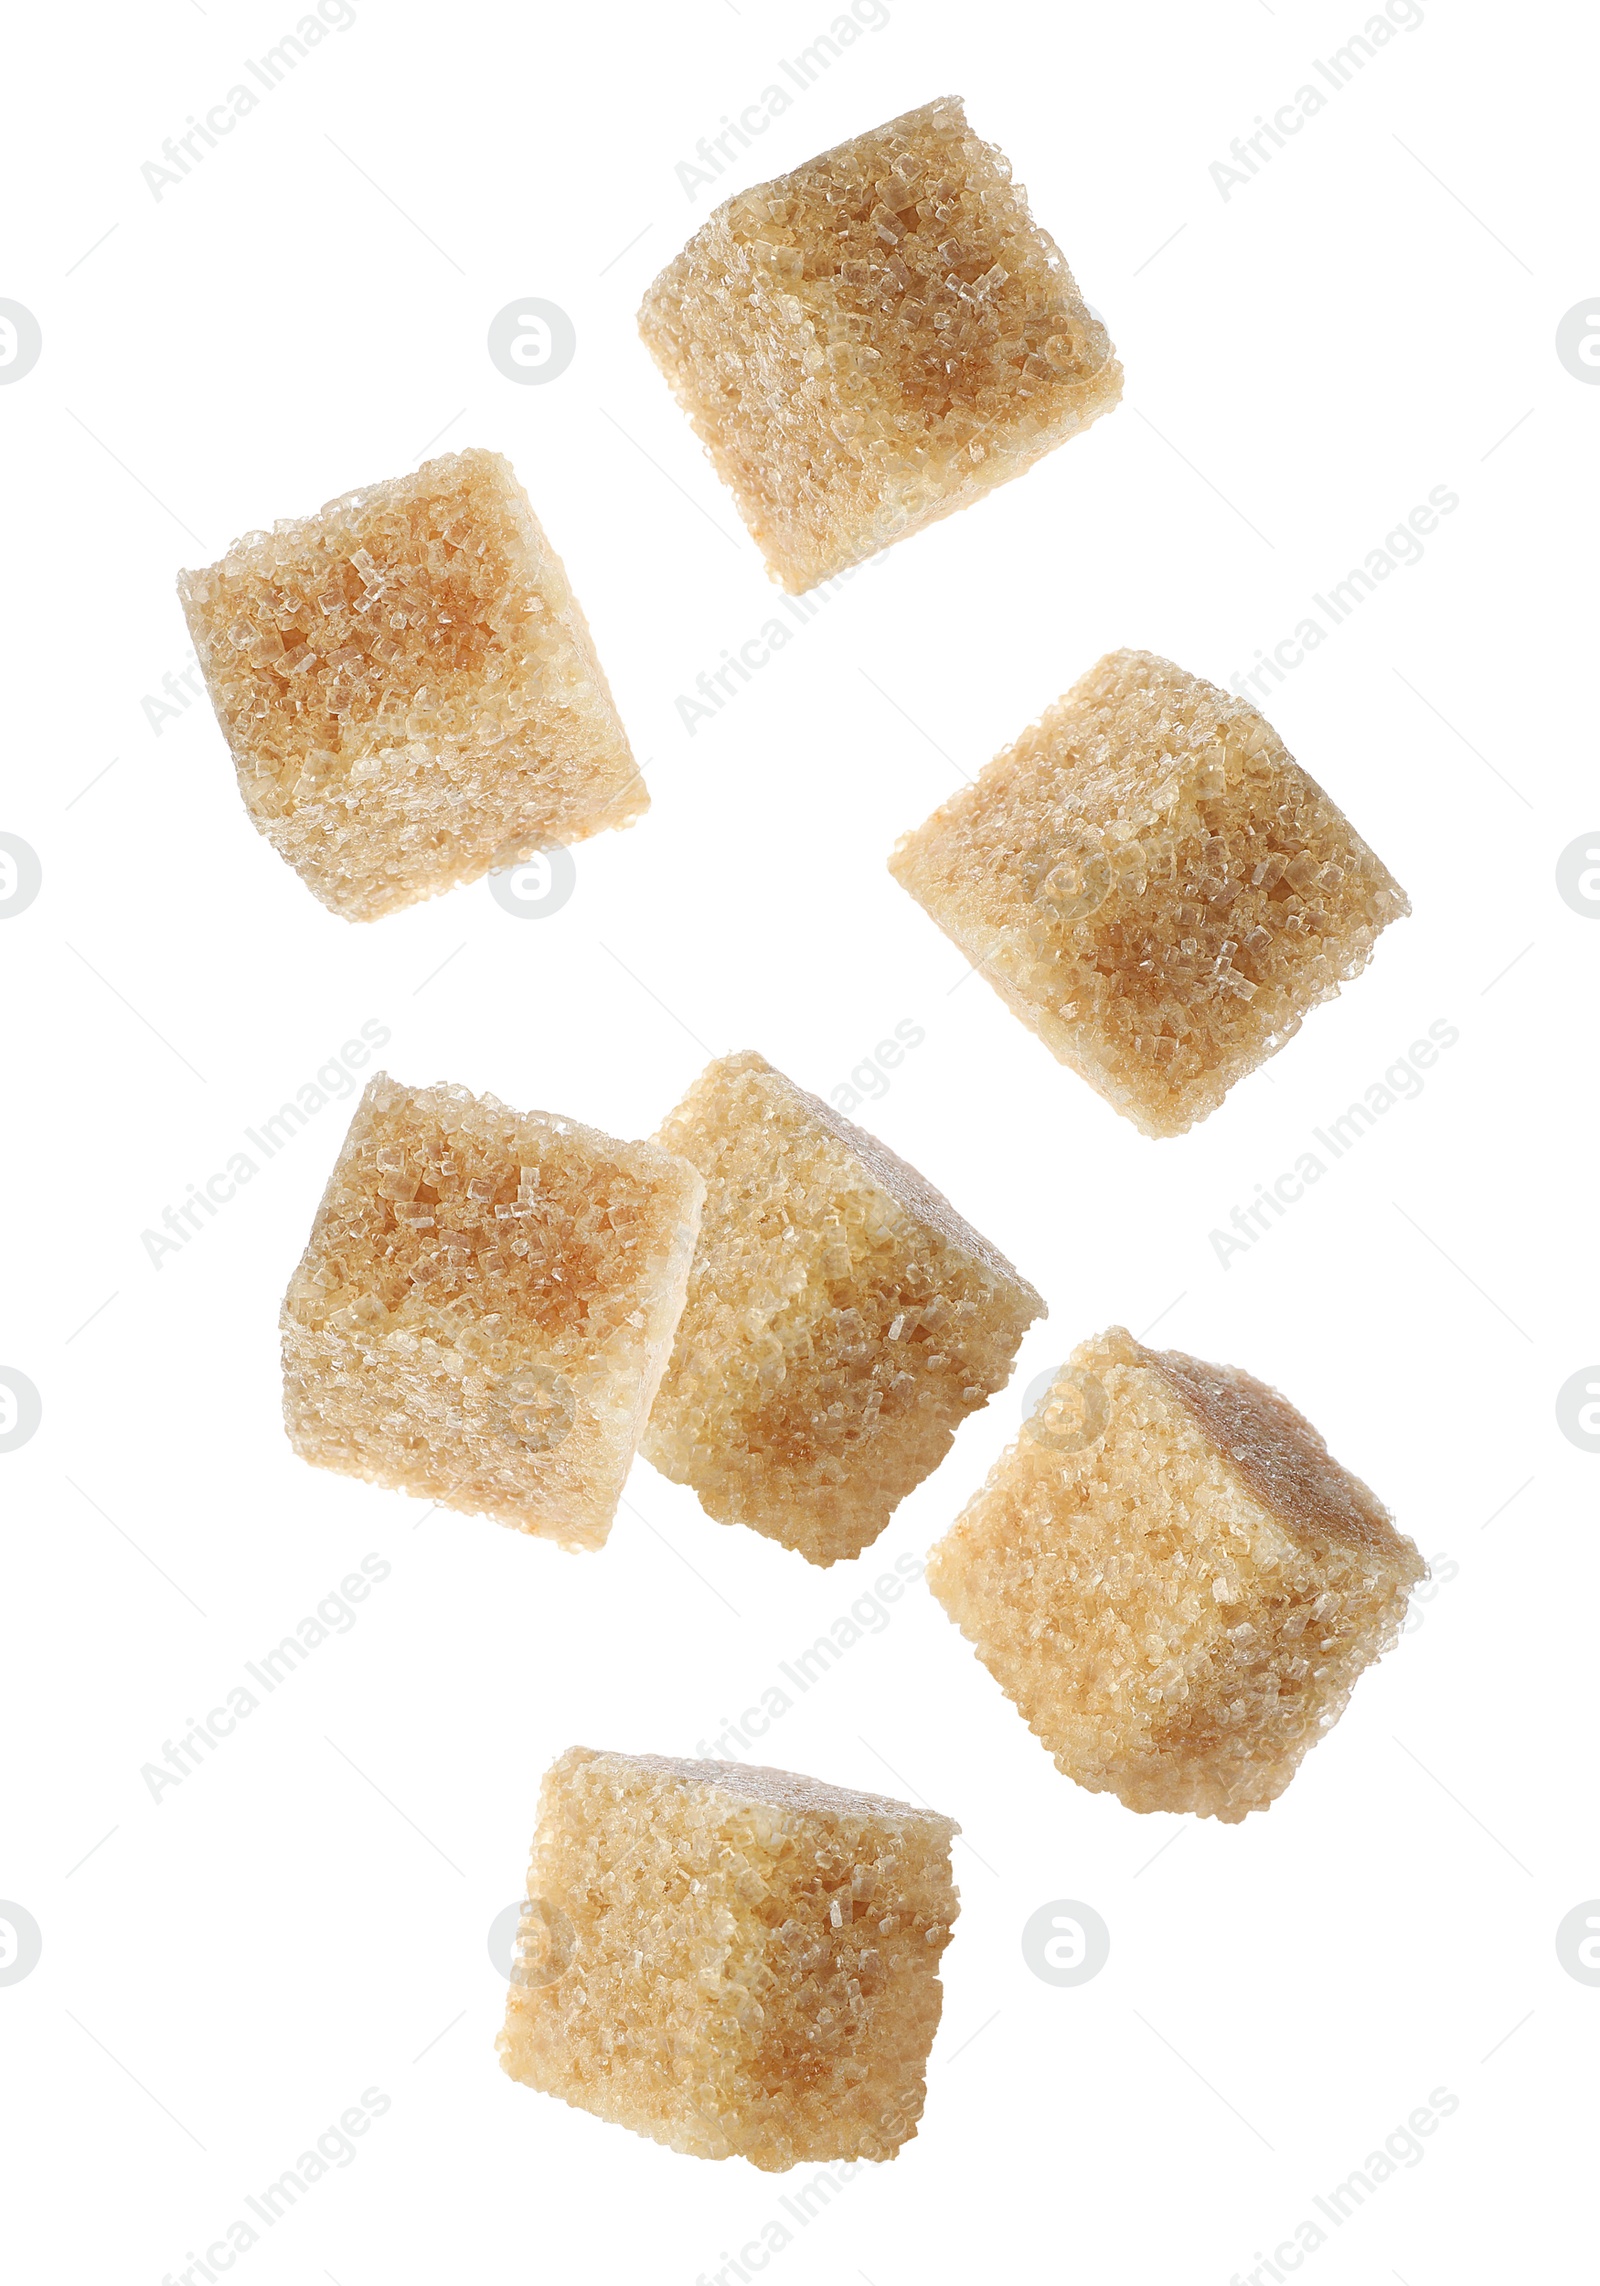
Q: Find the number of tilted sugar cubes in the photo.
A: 7